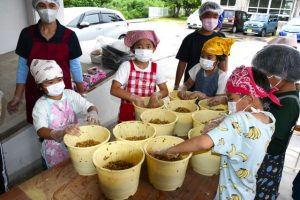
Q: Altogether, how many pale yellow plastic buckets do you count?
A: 11